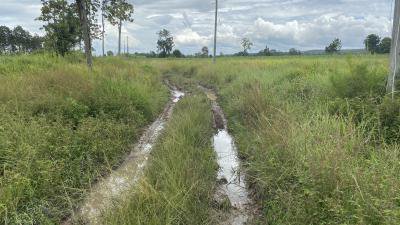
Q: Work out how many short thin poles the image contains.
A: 2